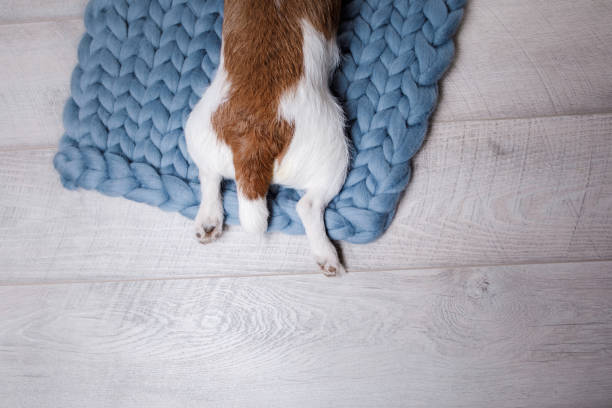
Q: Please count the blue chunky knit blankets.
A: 1